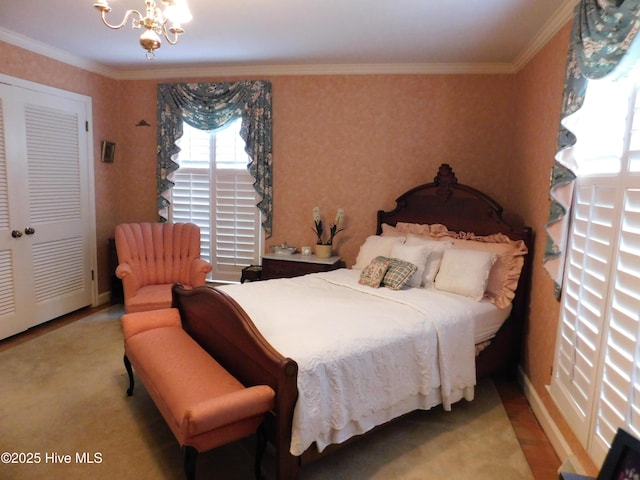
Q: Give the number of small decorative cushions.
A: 2